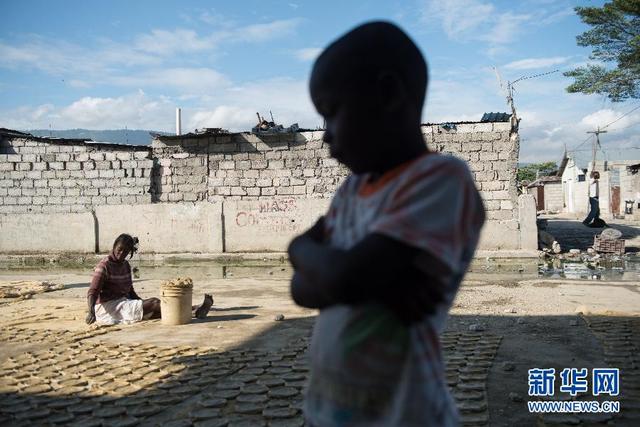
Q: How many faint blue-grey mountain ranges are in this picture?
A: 1